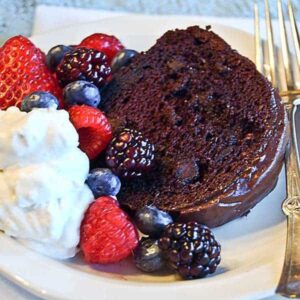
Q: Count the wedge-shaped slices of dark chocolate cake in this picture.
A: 1